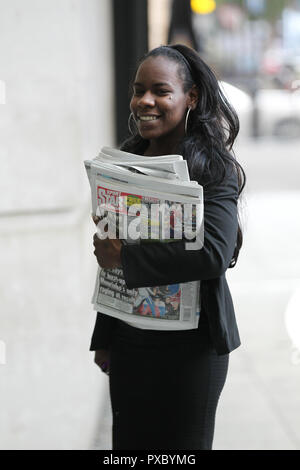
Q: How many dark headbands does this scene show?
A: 1